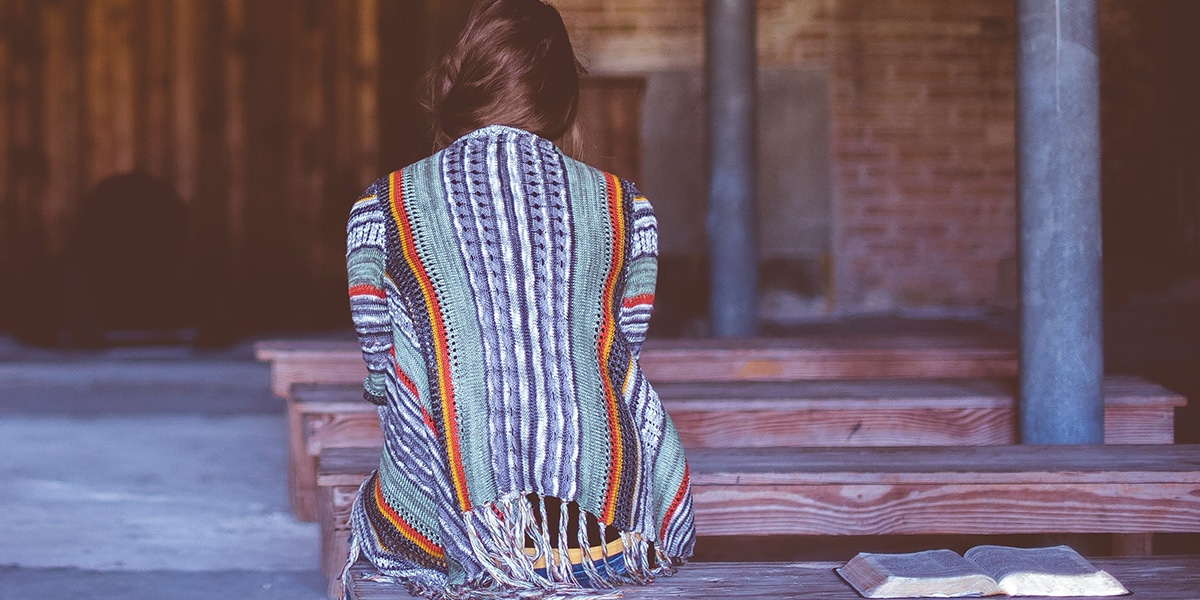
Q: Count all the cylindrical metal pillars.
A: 2